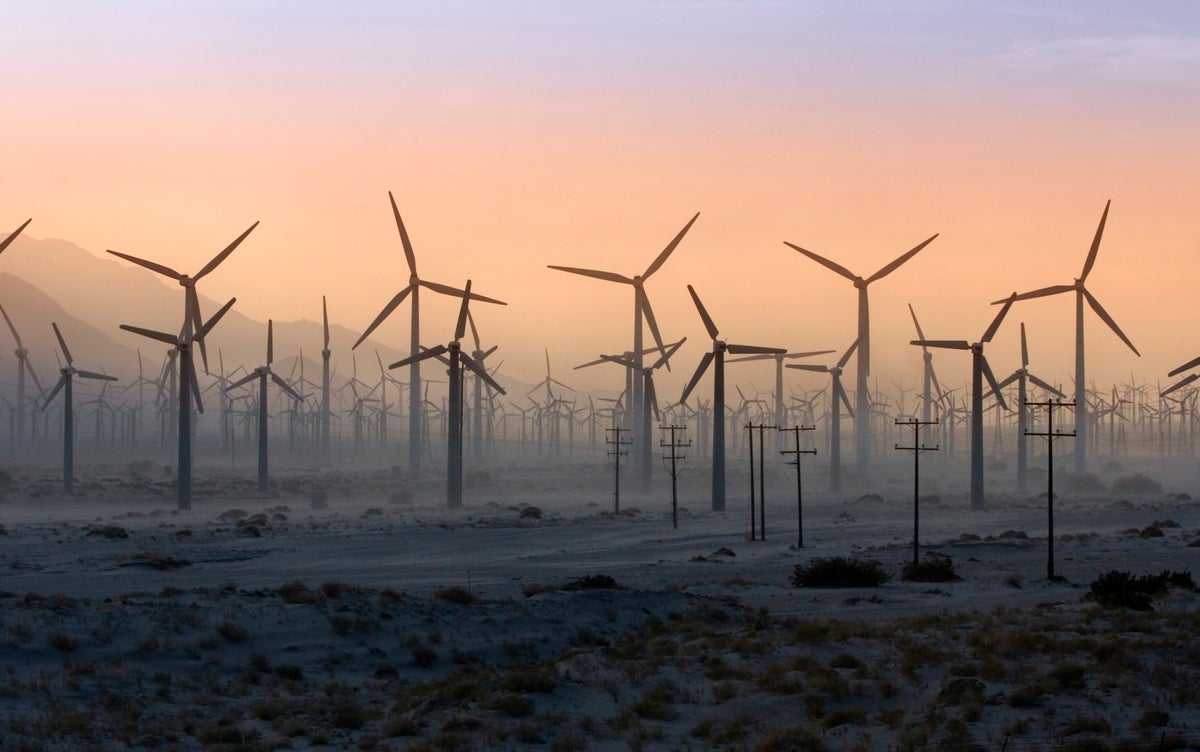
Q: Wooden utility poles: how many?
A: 7